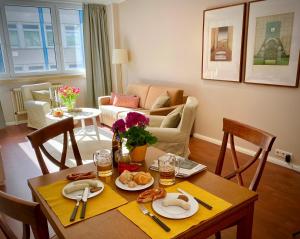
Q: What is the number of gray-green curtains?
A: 1